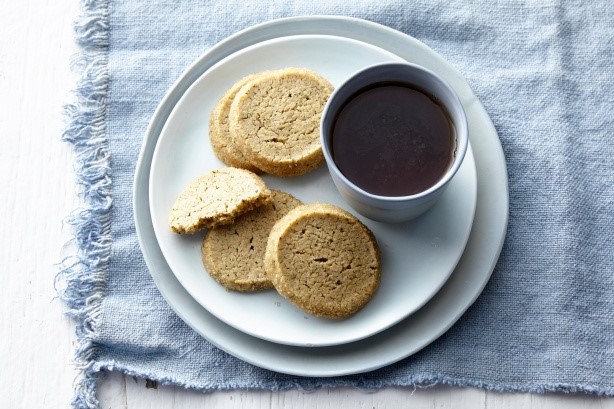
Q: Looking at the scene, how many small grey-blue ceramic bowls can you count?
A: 1